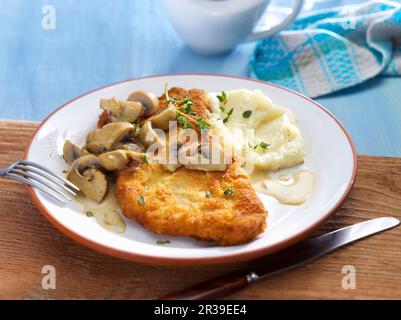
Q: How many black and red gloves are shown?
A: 0